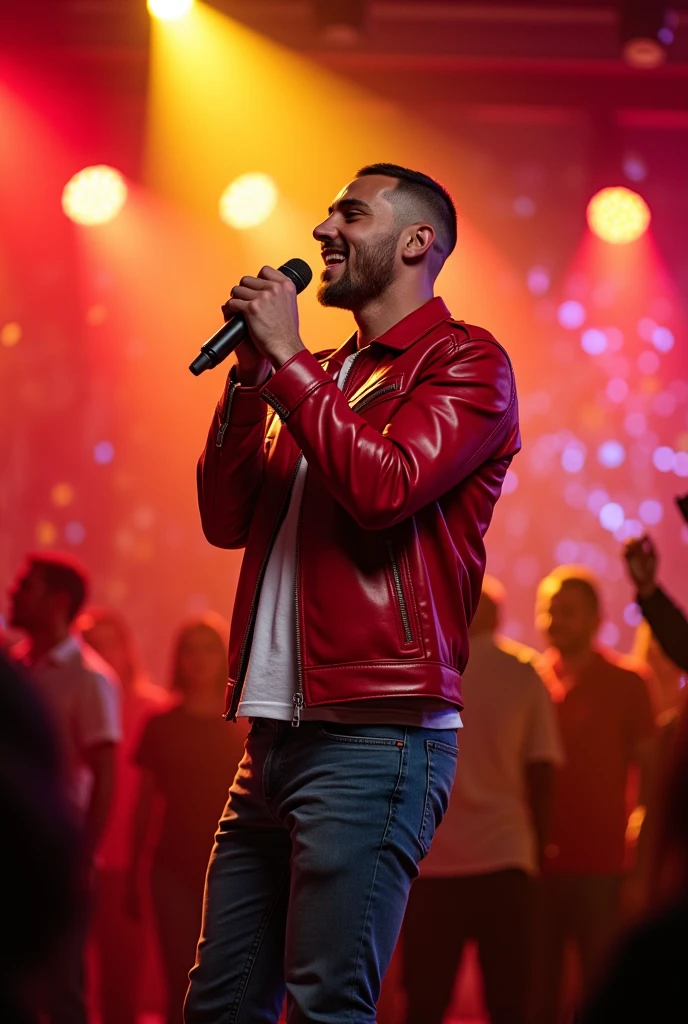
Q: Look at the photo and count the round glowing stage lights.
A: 4